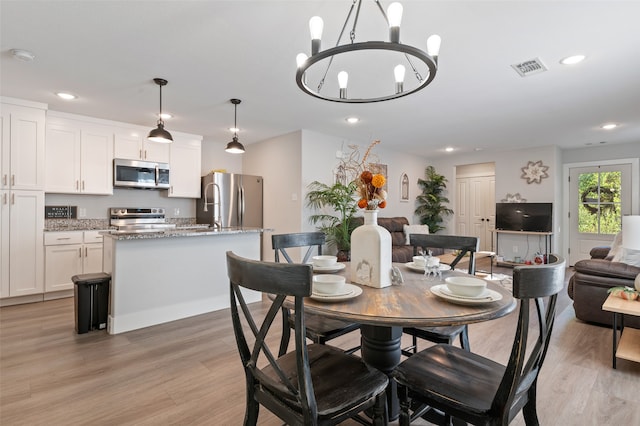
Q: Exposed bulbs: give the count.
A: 6